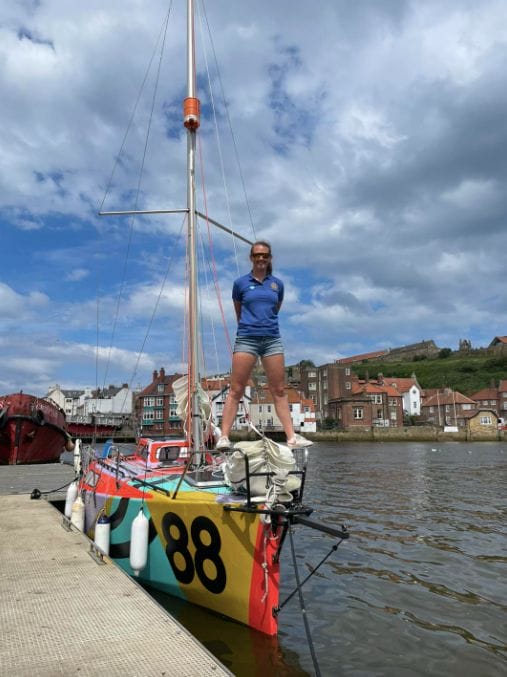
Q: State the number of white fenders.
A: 4